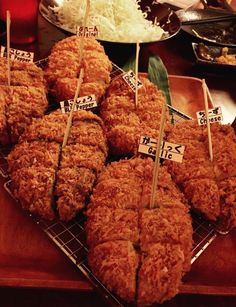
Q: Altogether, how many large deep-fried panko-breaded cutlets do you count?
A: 6